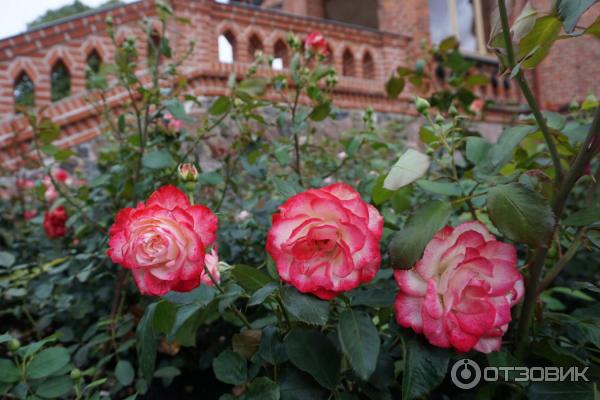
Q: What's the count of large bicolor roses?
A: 3